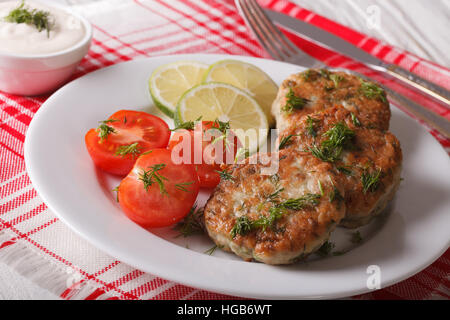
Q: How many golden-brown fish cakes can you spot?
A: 3